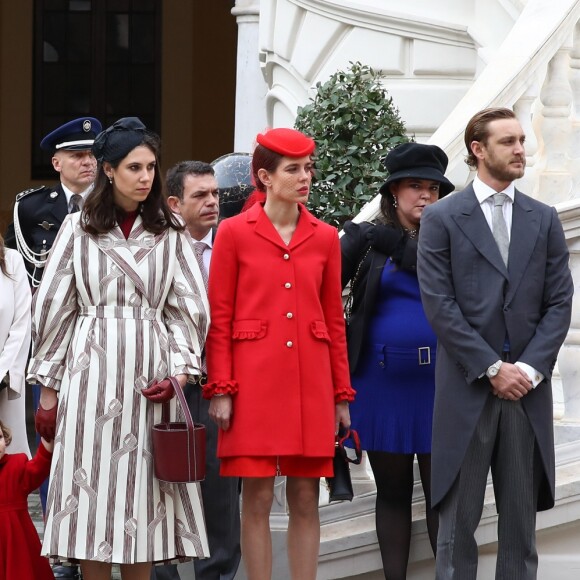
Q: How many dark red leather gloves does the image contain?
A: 2